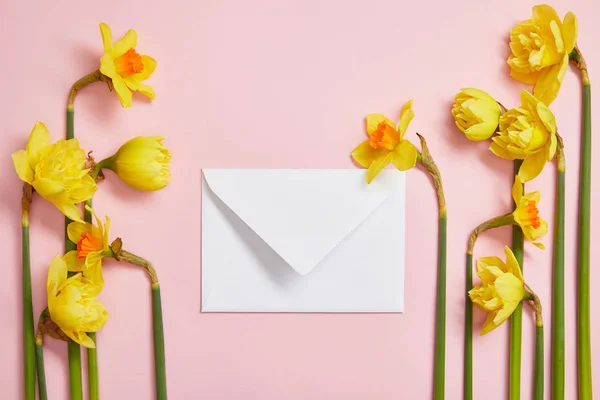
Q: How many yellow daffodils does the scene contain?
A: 11